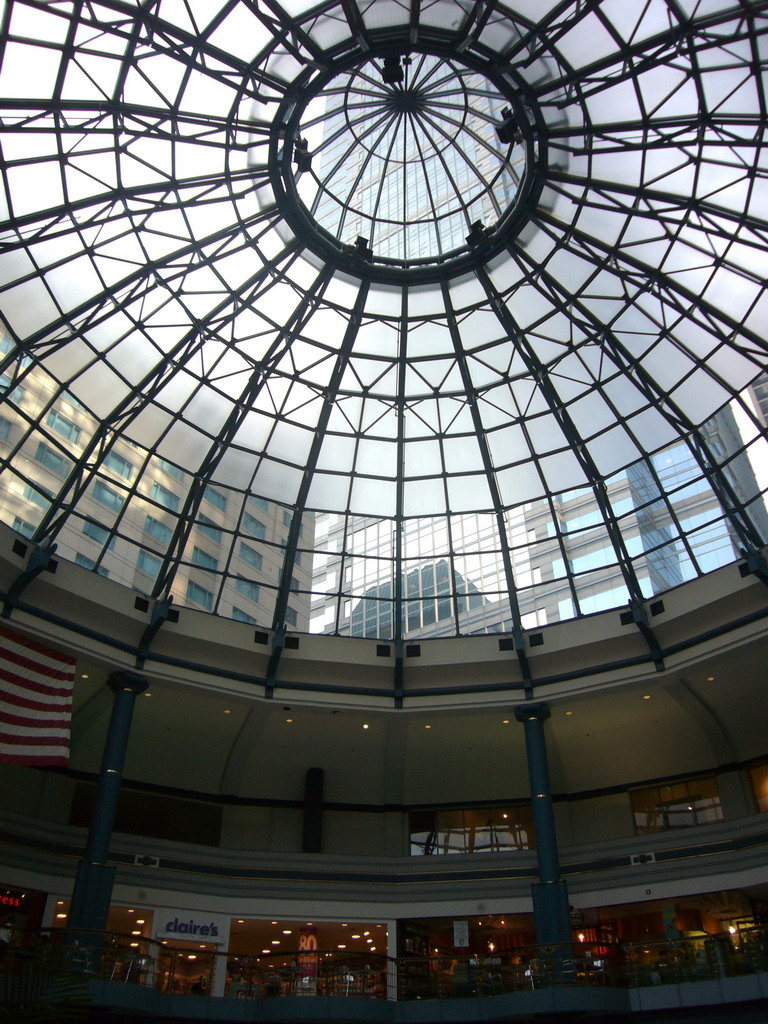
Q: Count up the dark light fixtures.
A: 5